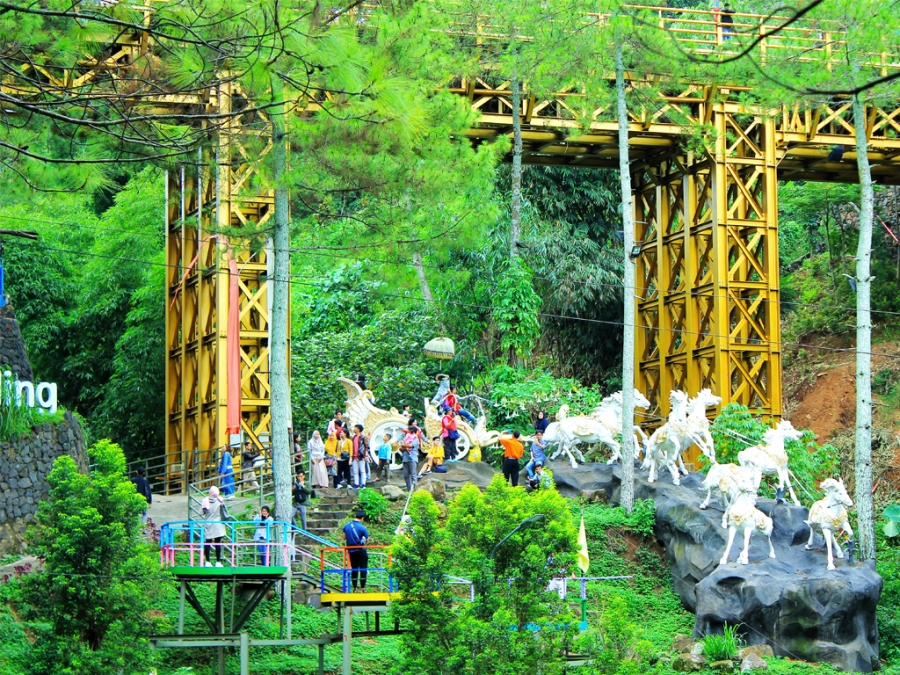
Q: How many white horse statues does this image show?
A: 8